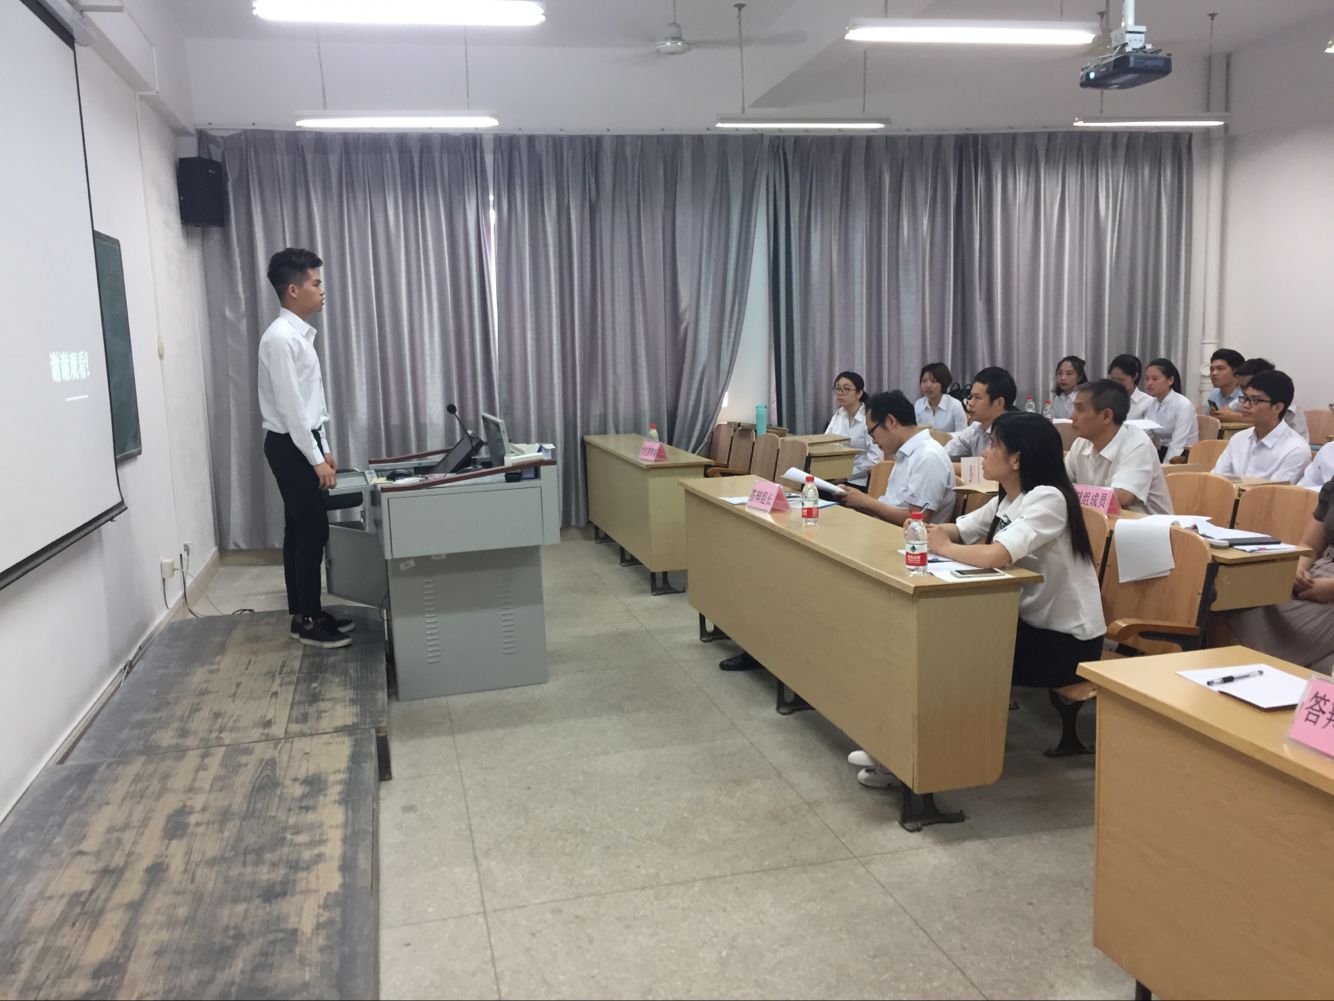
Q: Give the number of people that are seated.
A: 14